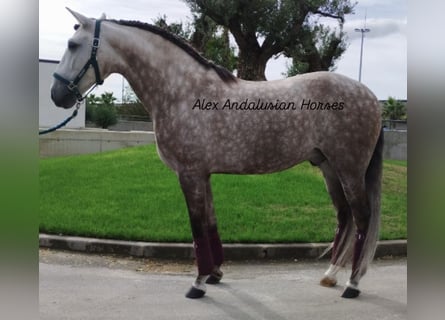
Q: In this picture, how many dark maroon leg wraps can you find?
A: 4